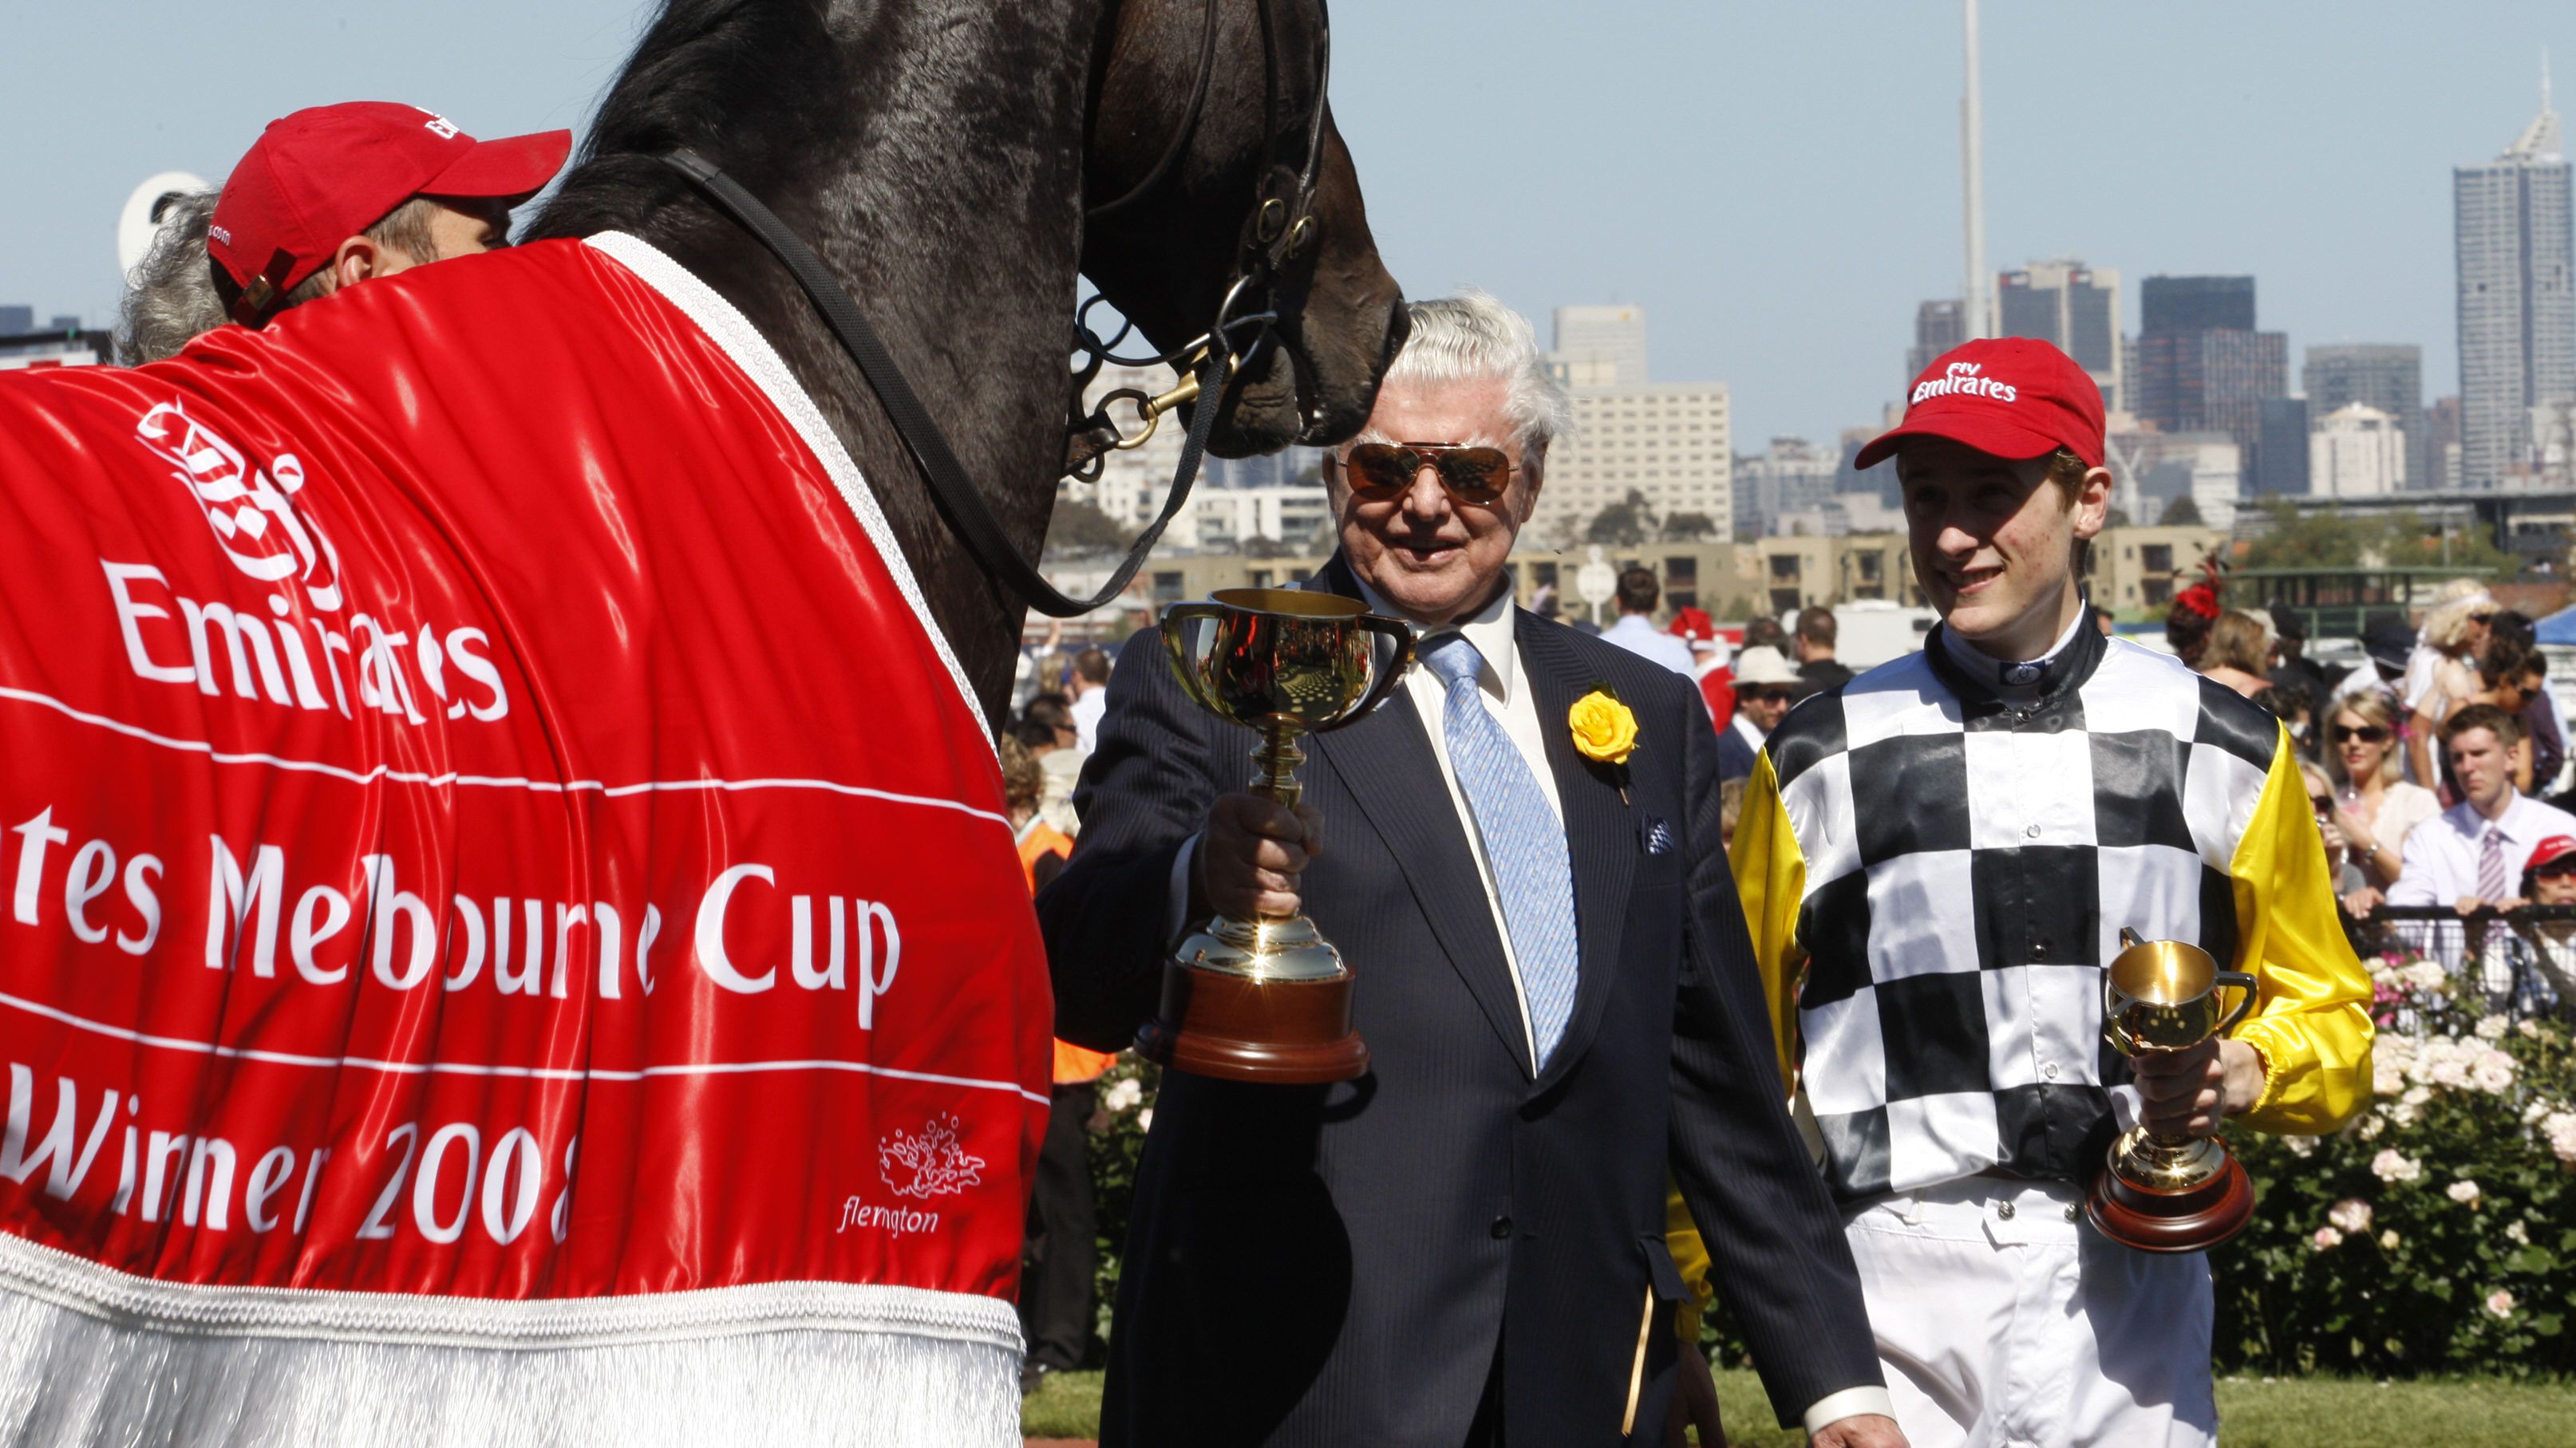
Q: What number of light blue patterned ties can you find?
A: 1